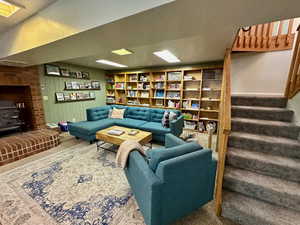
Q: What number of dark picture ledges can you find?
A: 3